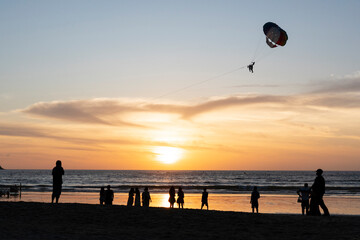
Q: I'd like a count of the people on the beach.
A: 12